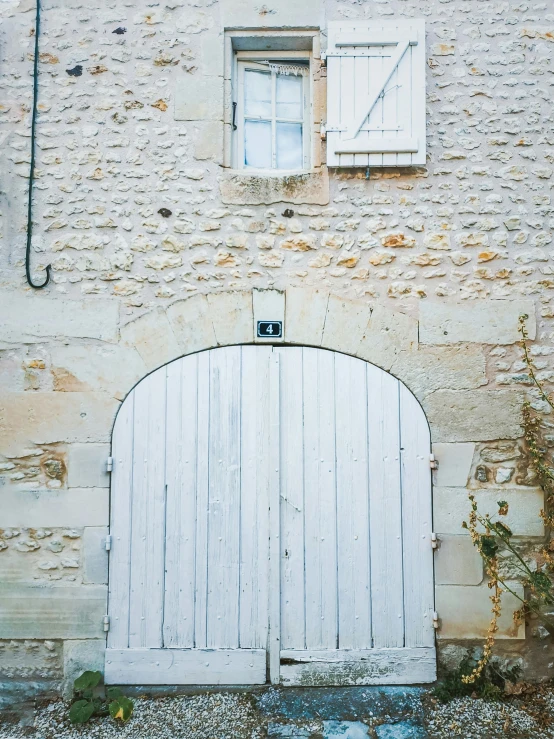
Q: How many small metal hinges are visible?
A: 8